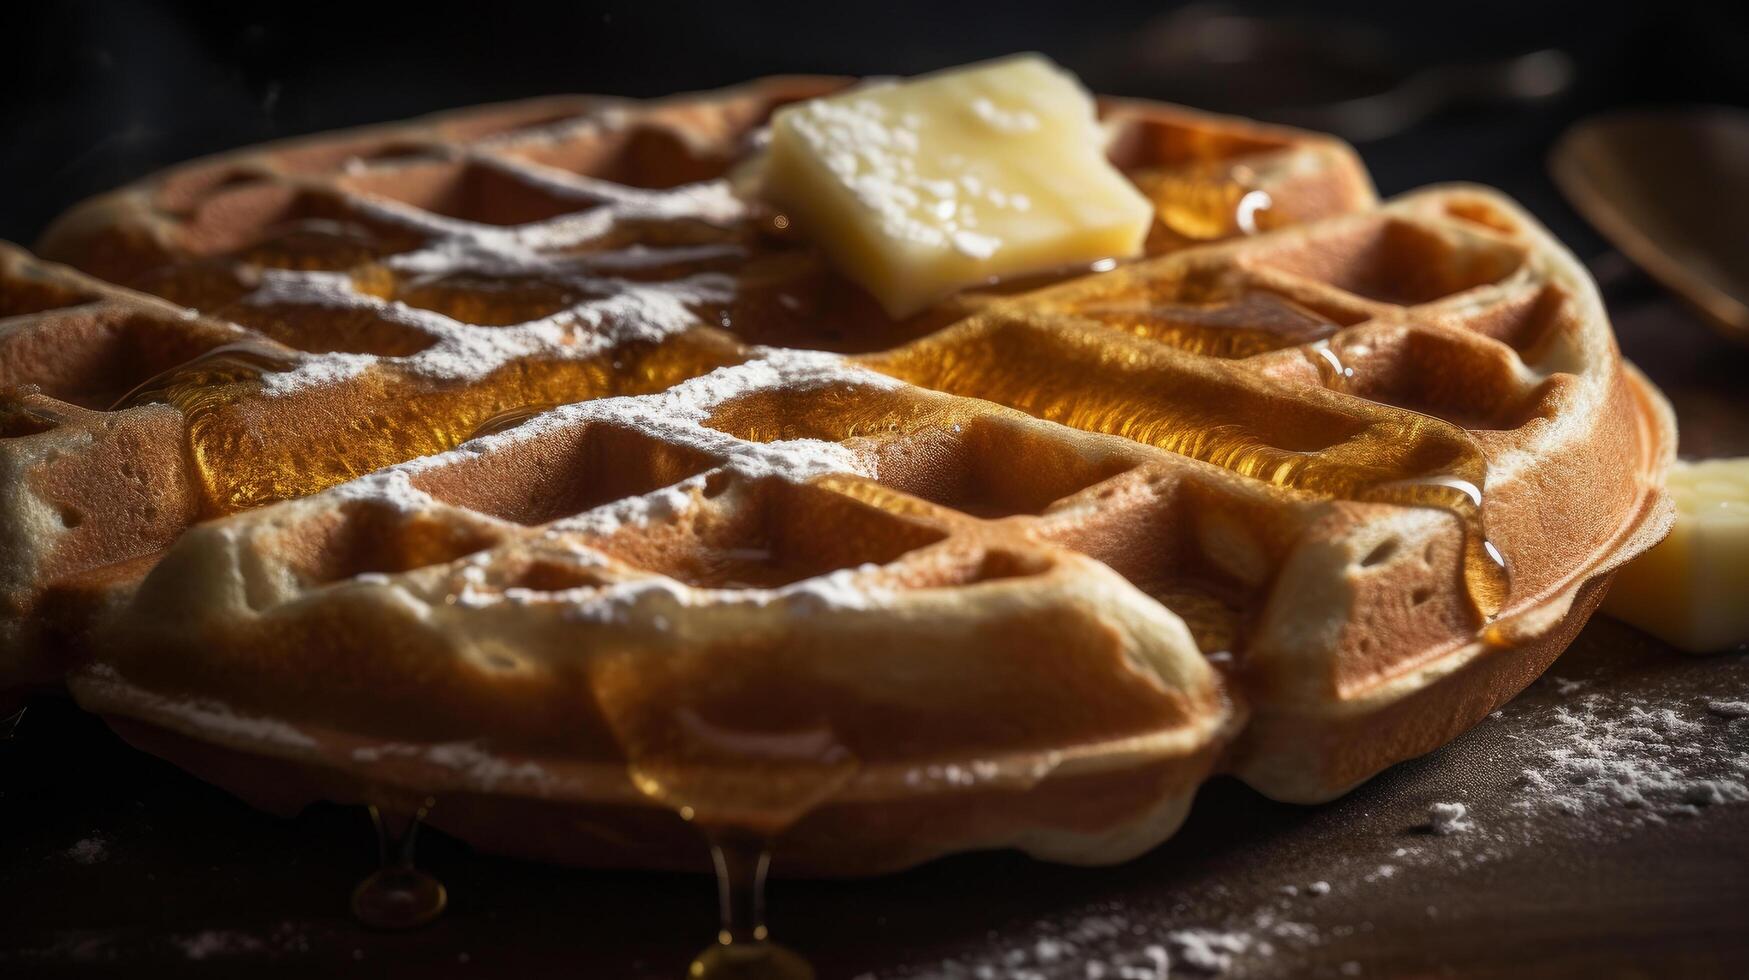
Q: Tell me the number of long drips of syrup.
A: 2